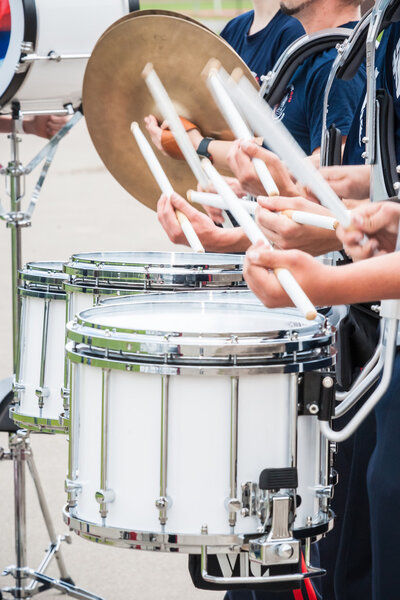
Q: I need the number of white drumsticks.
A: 6